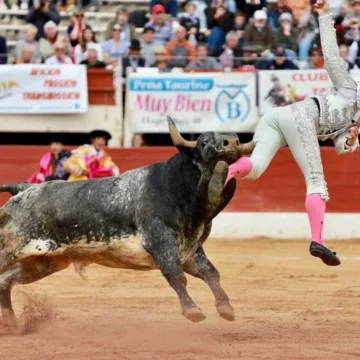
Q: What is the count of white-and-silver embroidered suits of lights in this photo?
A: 1